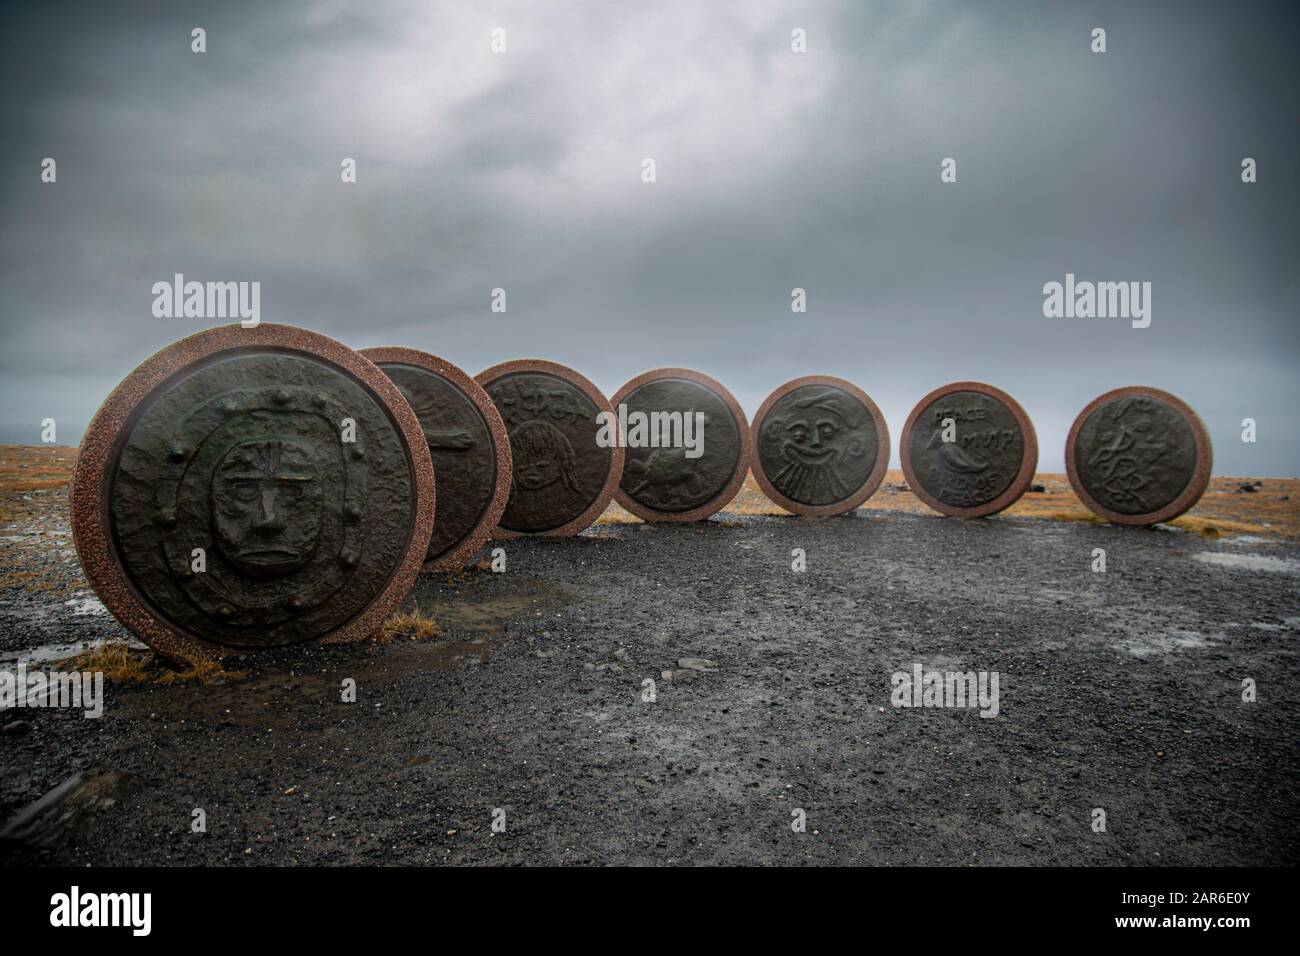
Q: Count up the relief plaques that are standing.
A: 7